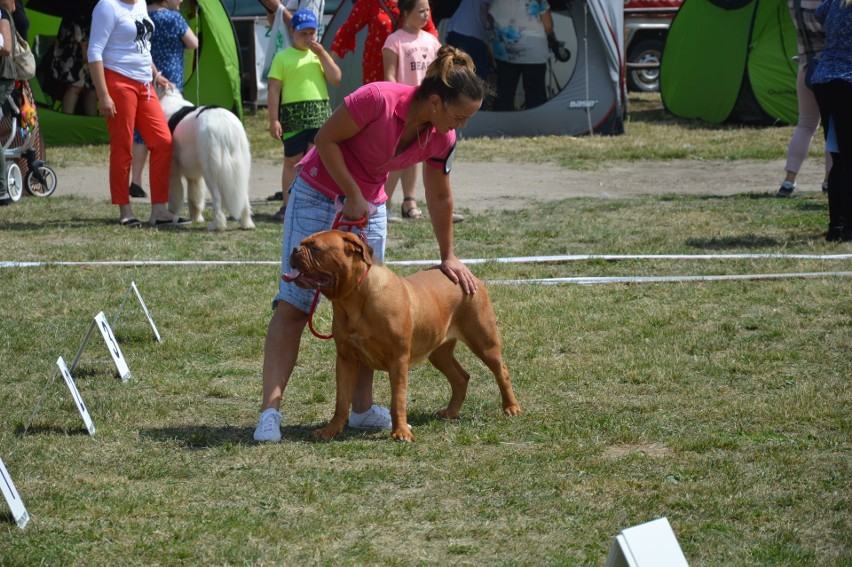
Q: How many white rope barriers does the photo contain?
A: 2